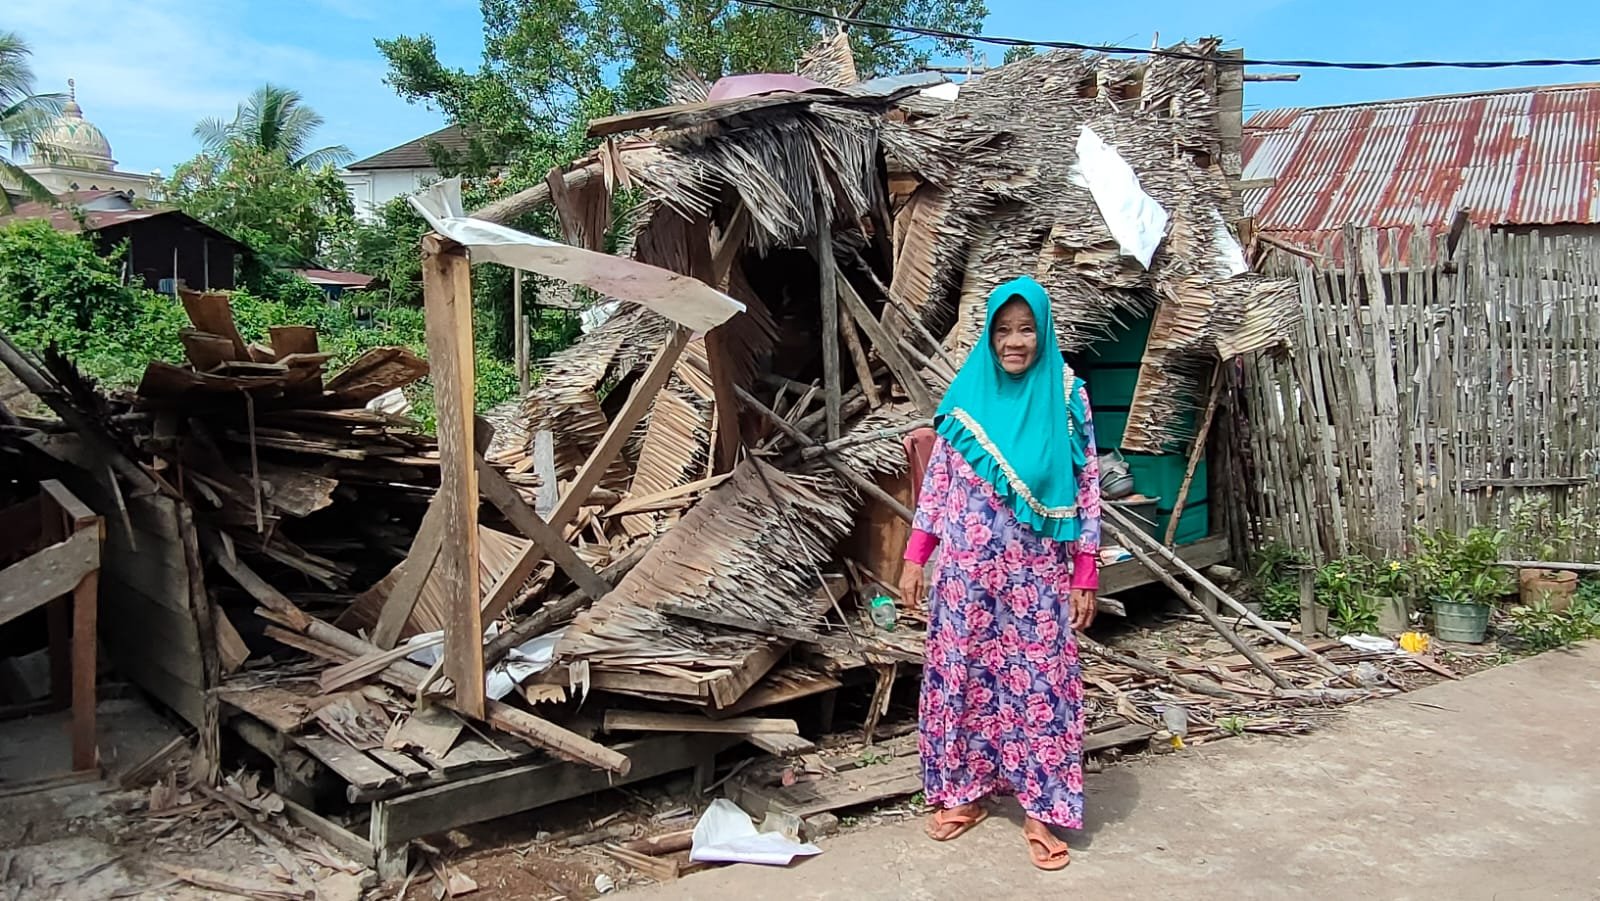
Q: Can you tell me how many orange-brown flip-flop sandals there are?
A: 2